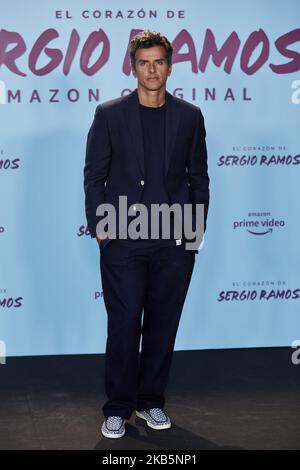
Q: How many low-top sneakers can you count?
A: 2